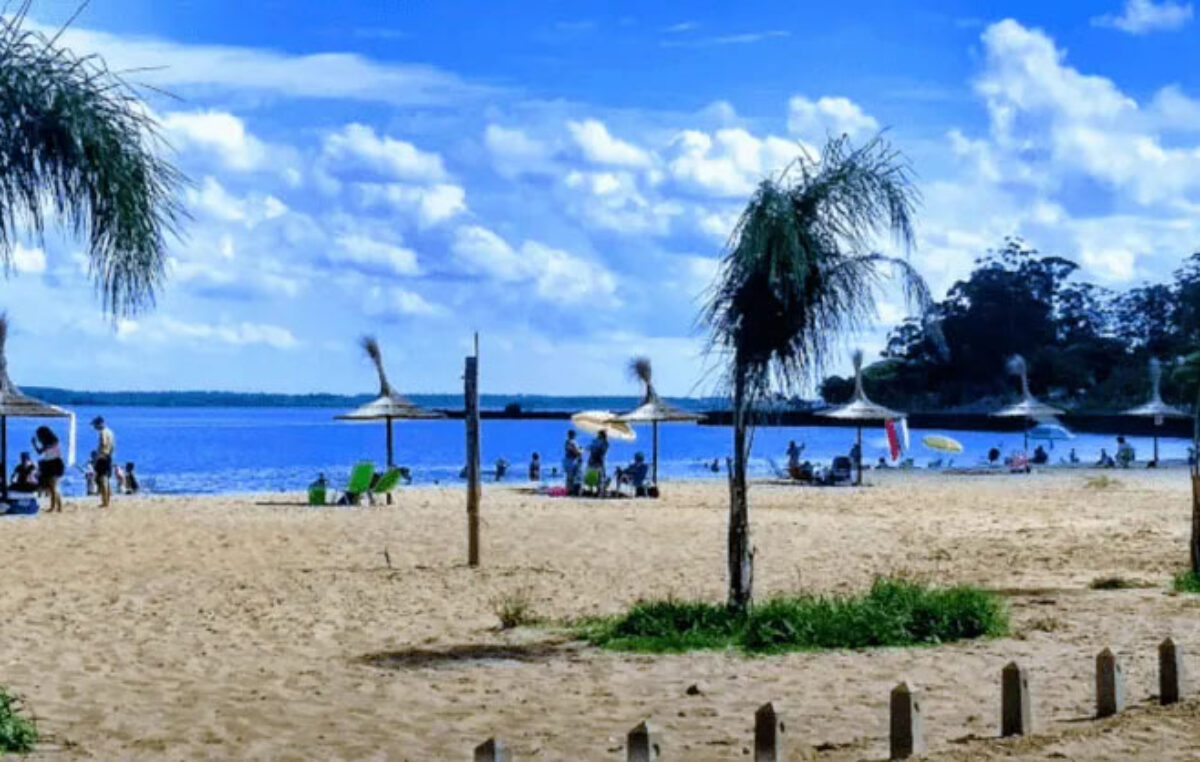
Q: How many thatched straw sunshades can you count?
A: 6